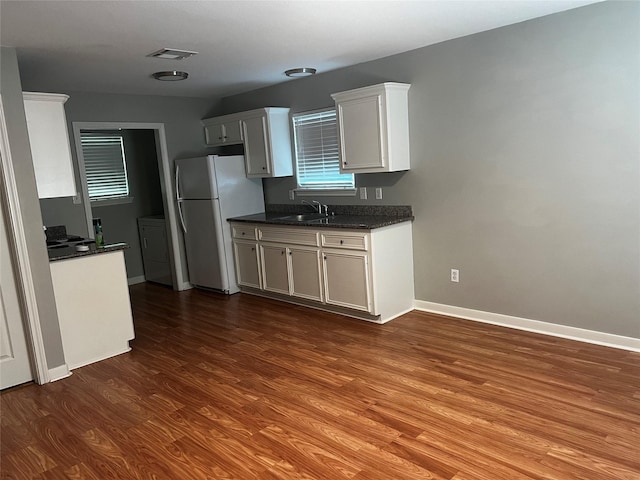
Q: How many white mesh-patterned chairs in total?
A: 0